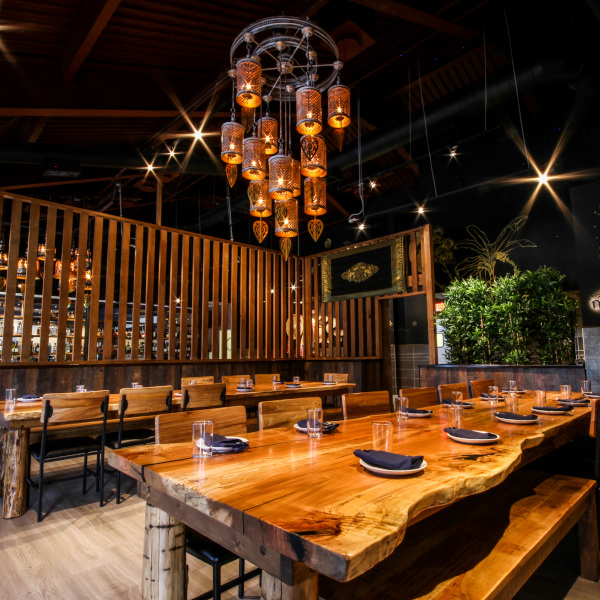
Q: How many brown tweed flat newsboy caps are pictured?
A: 0